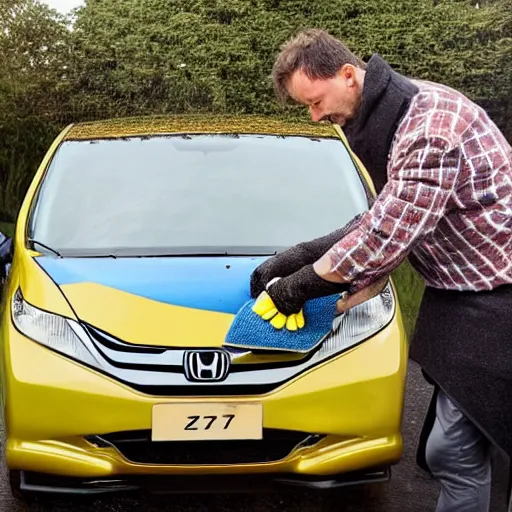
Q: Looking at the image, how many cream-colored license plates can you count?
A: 1